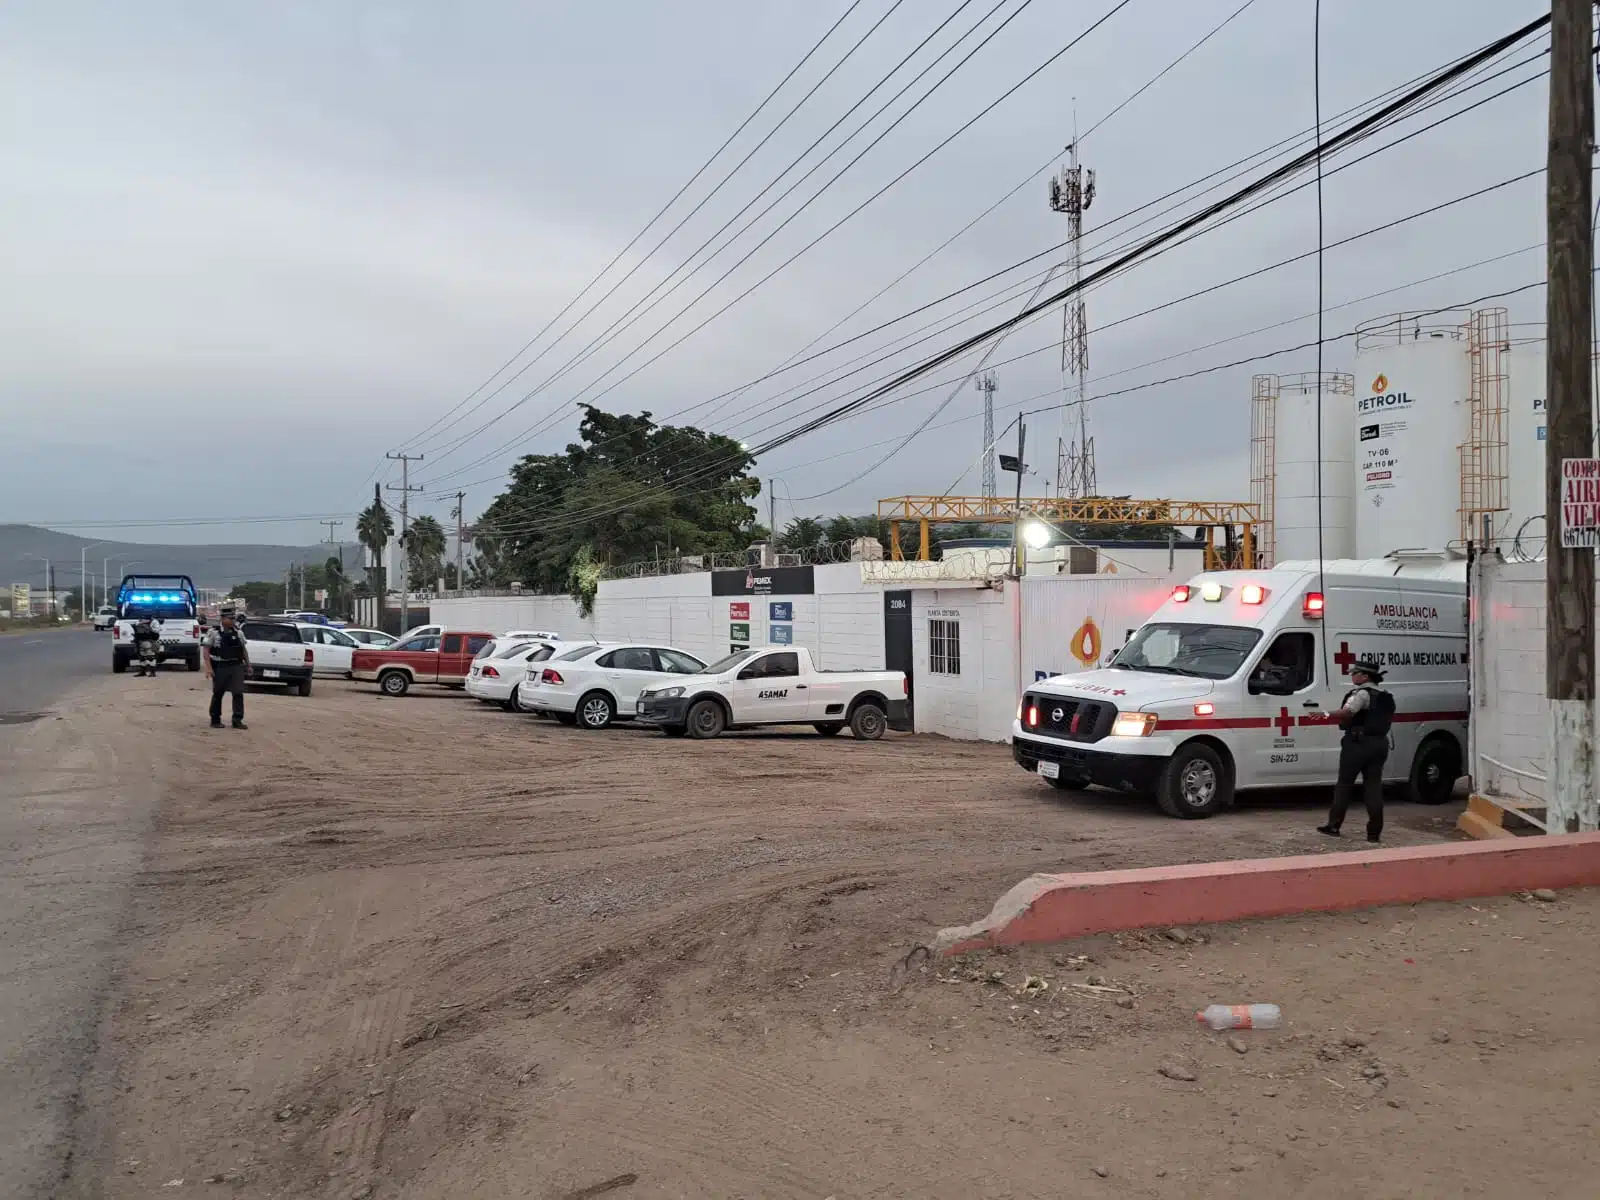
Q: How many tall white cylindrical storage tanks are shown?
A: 3